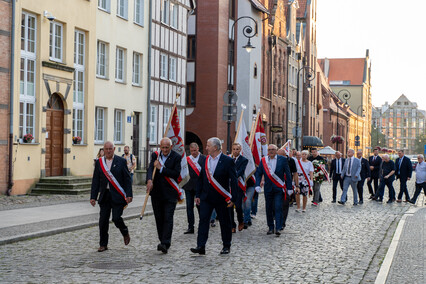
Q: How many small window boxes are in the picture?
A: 2